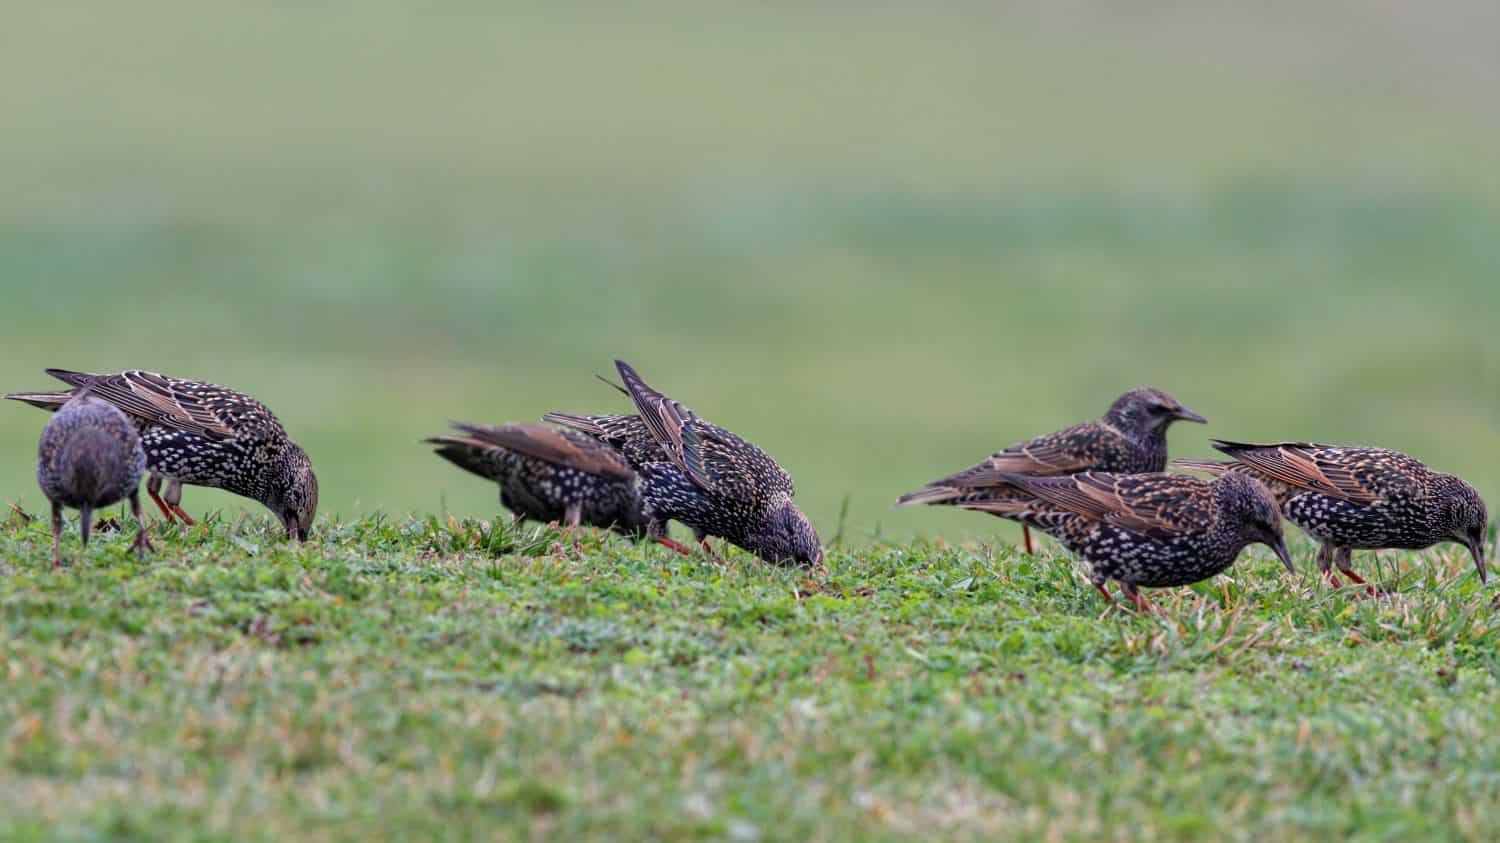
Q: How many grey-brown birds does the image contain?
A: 7